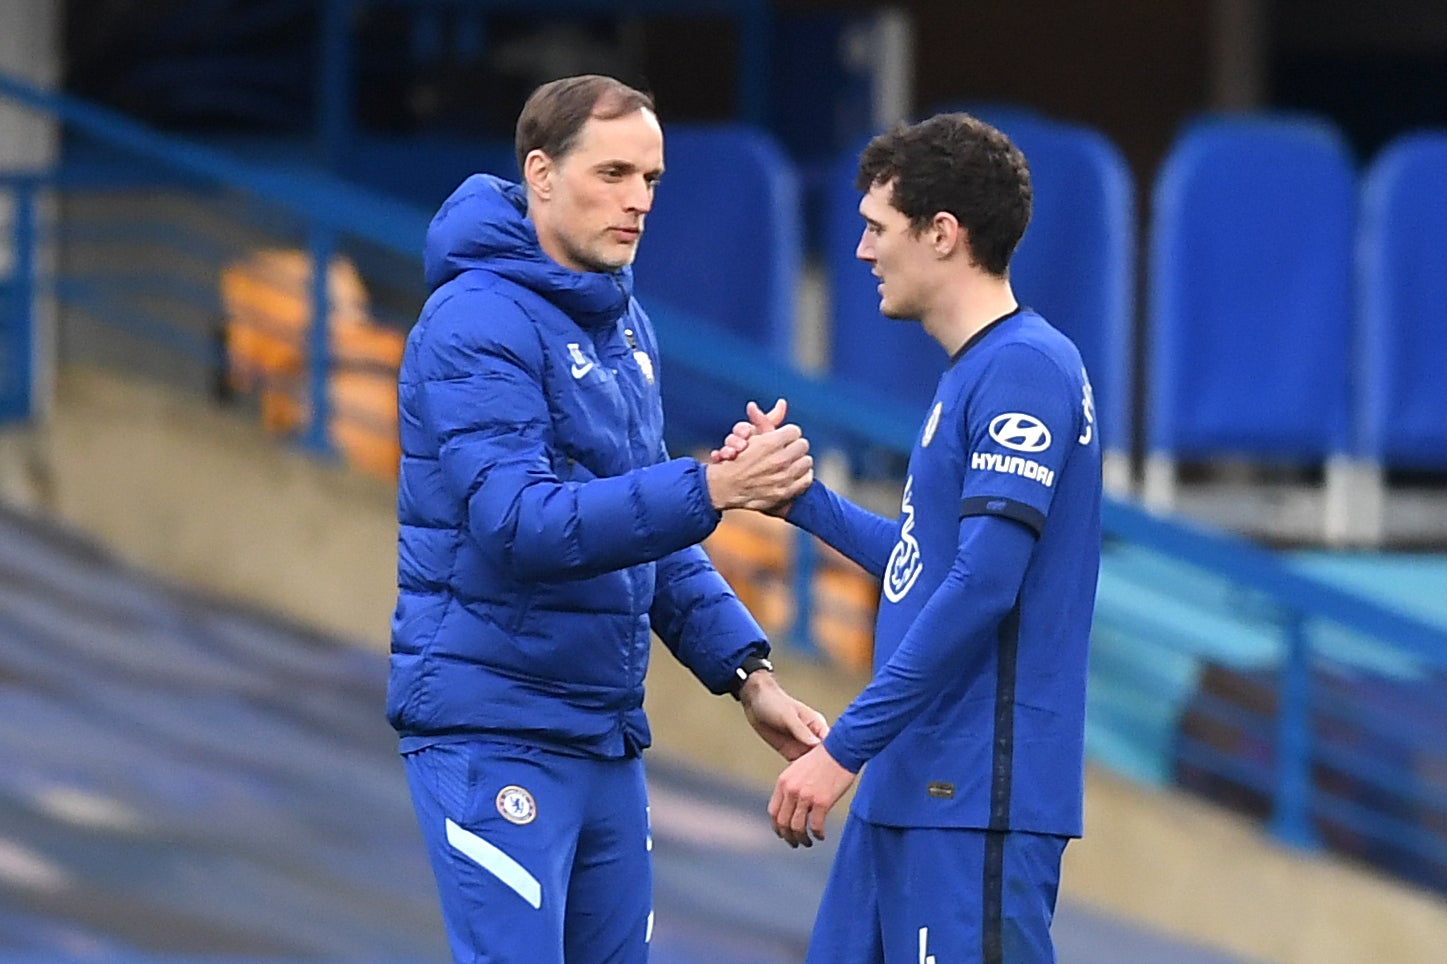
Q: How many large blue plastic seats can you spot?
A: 4